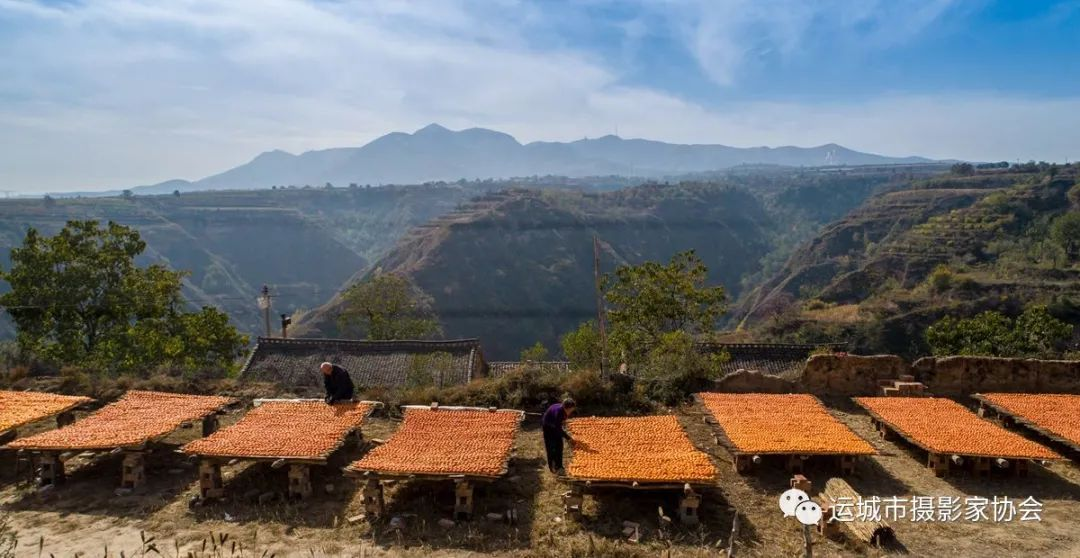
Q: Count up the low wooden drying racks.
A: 8